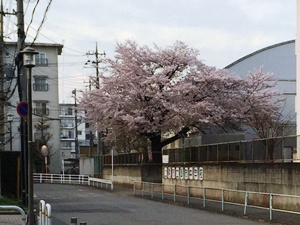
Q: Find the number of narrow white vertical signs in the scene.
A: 9